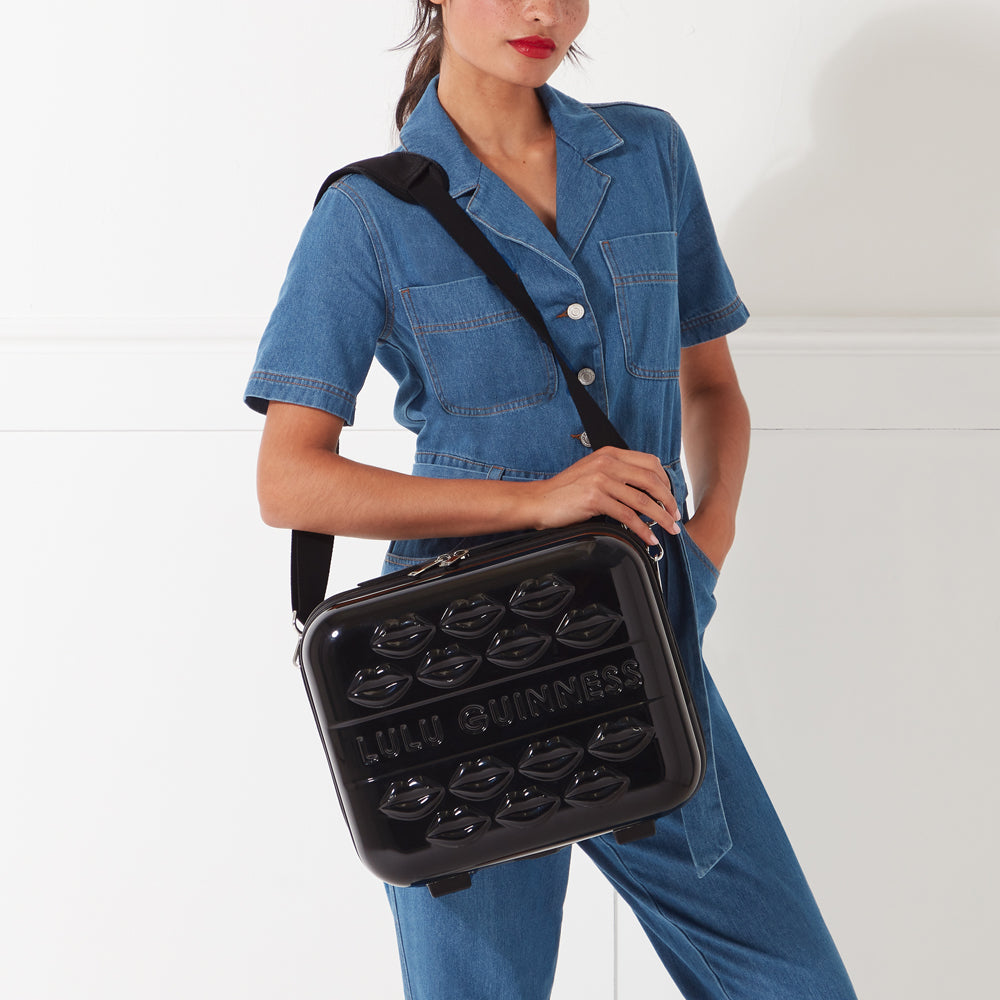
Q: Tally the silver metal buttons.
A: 3